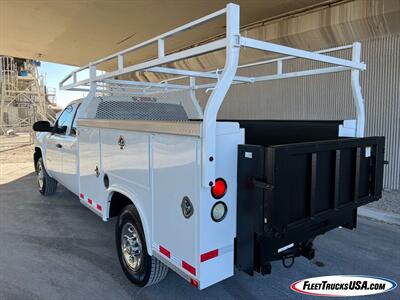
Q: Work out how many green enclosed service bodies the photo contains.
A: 0